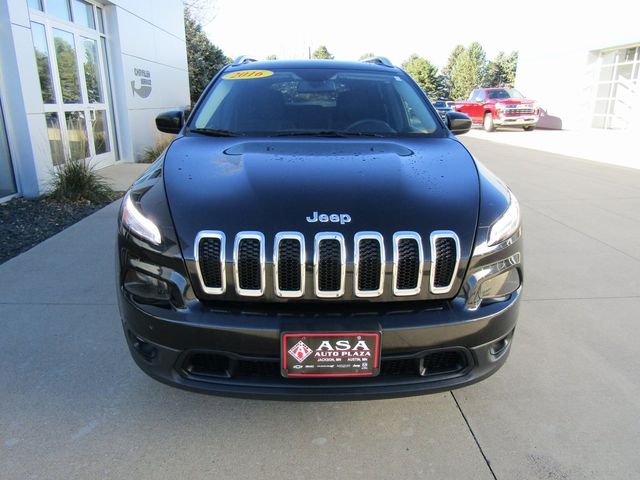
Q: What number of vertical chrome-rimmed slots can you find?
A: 7